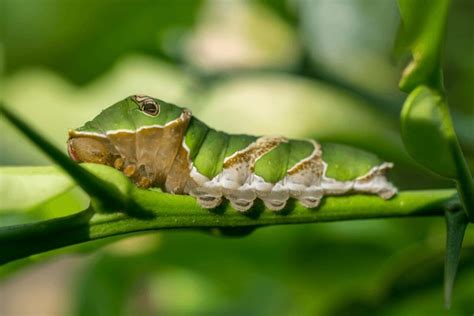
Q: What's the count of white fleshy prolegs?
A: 4